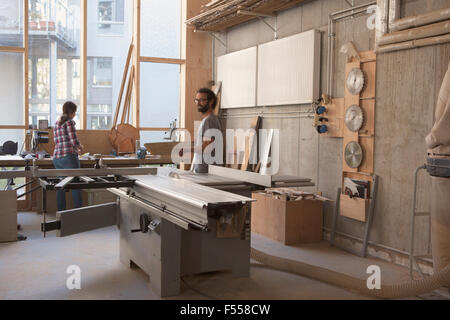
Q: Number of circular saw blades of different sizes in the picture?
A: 3